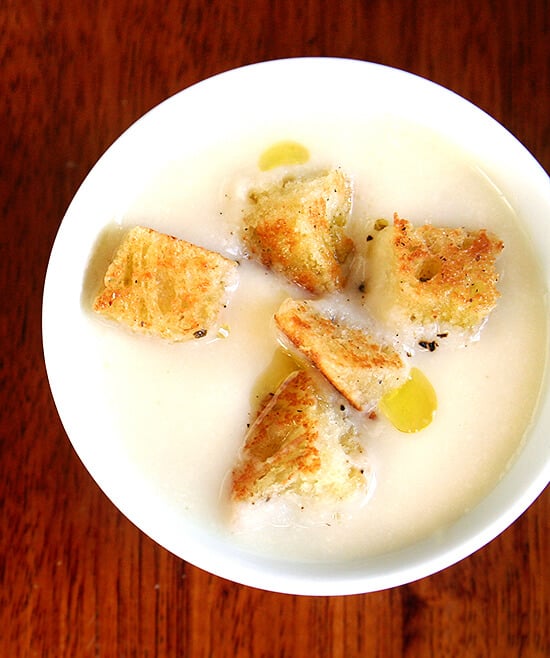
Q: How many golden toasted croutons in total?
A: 5